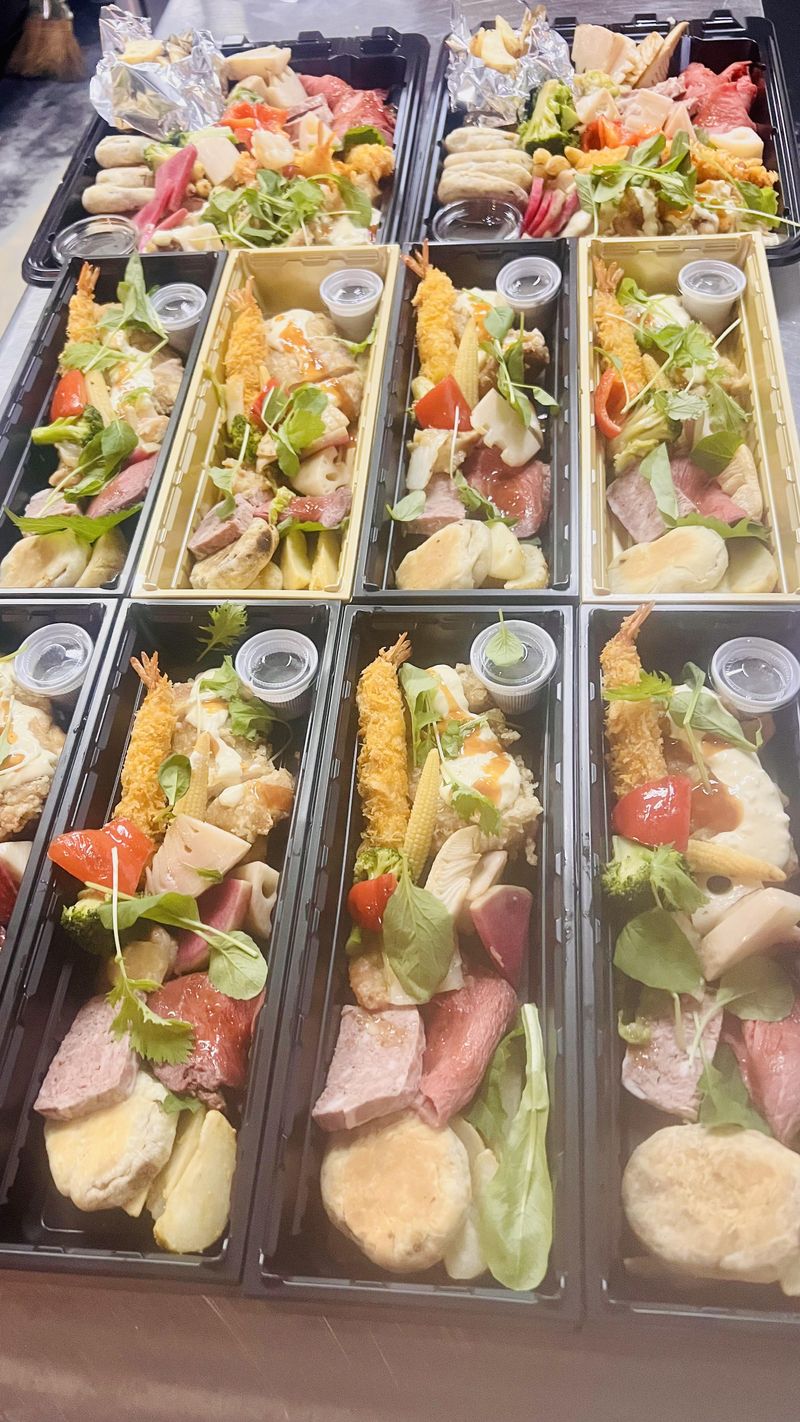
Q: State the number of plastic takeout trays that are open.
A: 10